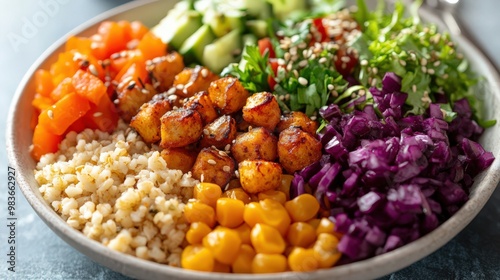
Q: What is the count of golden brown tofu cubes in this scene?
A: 15